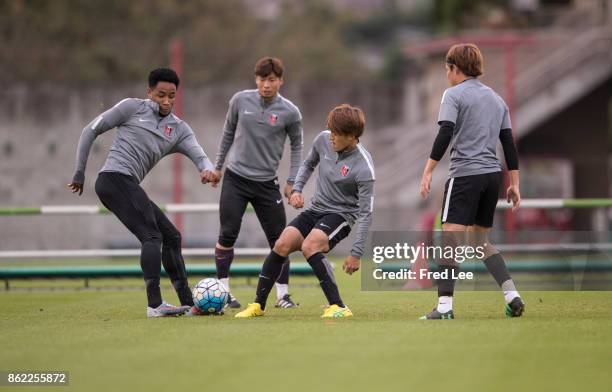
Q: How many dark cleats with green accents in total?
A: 2